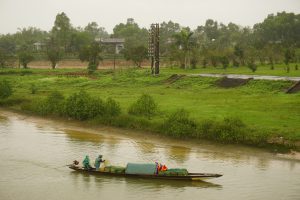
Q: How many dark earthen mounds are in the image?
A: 3